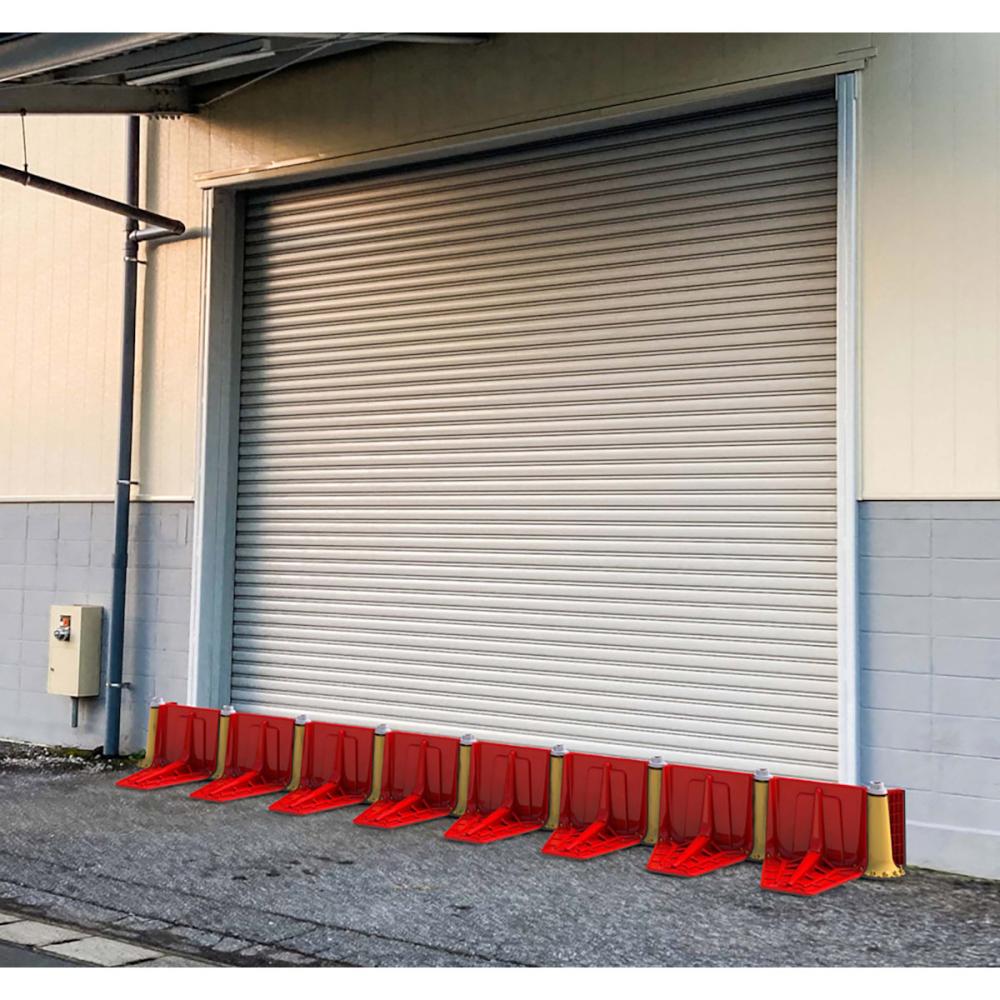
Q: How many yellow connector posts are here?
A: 9